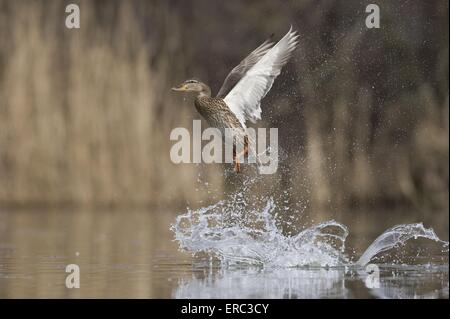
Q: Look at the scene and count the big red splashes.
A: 0